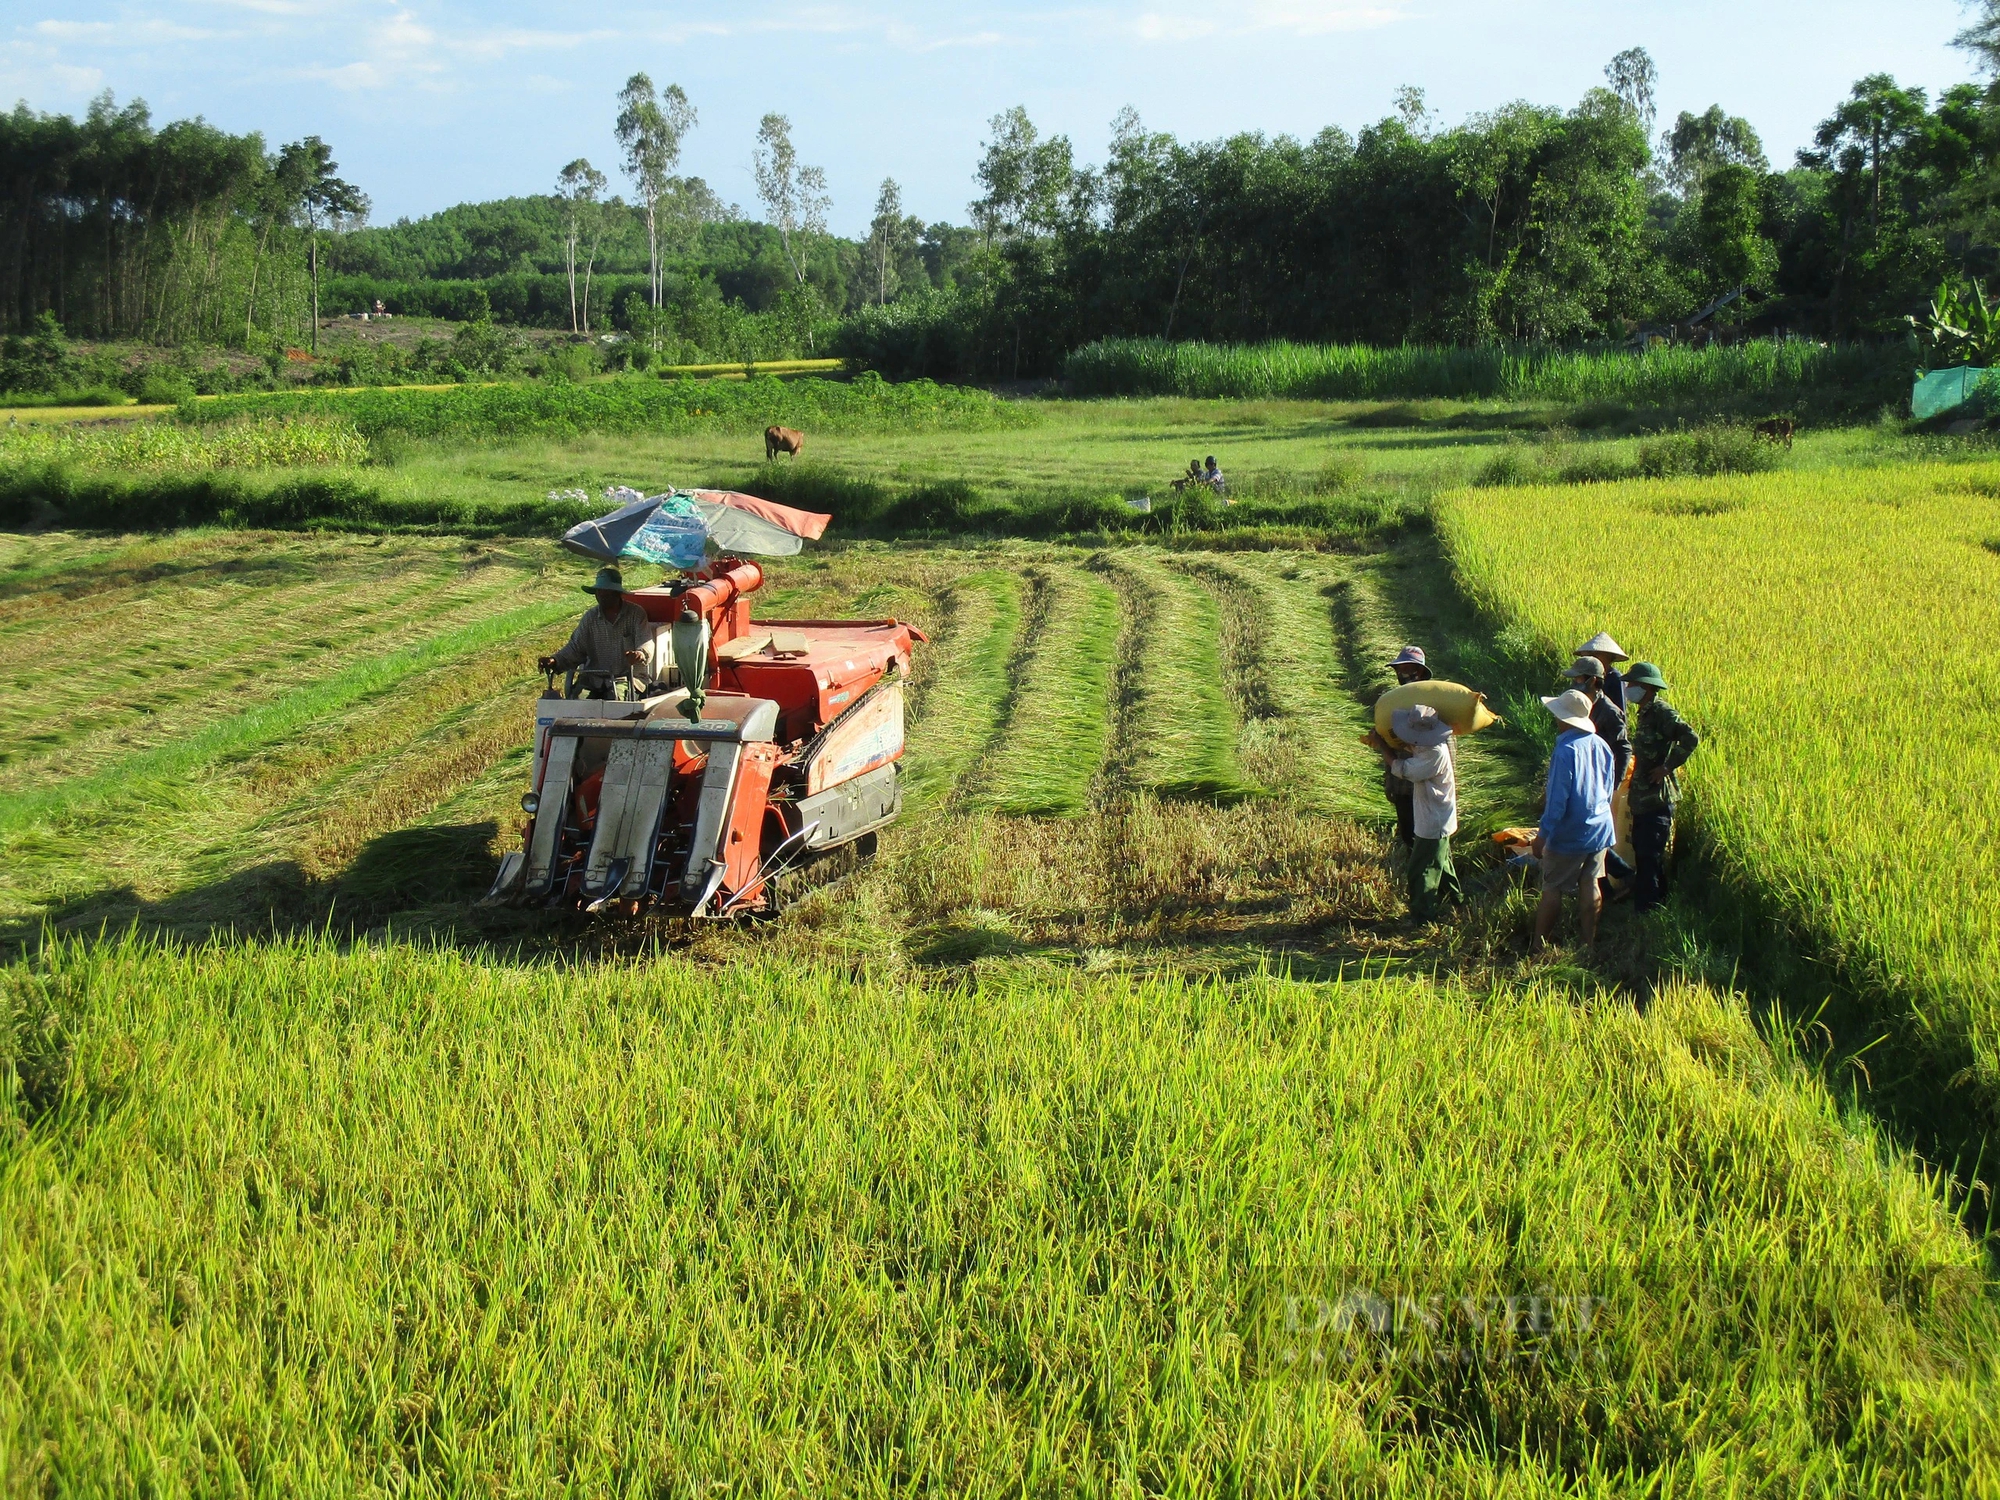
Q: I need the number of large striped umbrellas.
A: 1